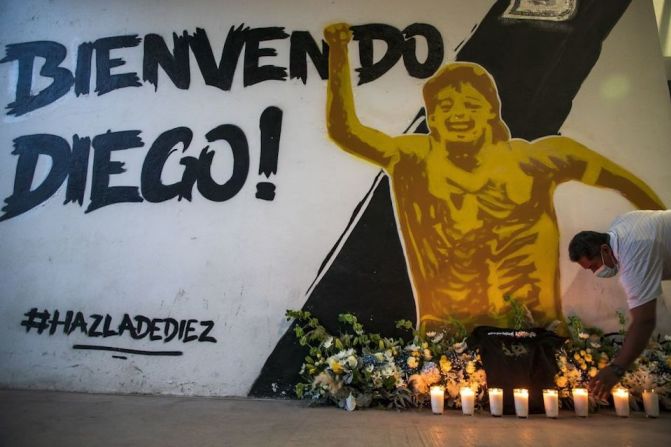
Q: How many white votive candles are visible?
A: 8